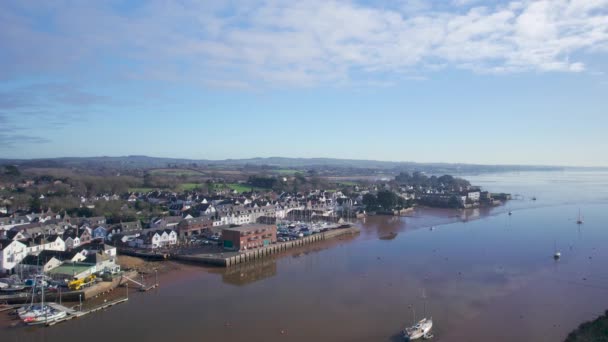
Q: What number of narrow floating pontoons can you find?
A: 2